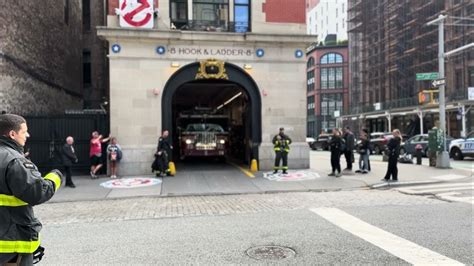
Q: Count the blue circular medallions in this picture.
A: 4